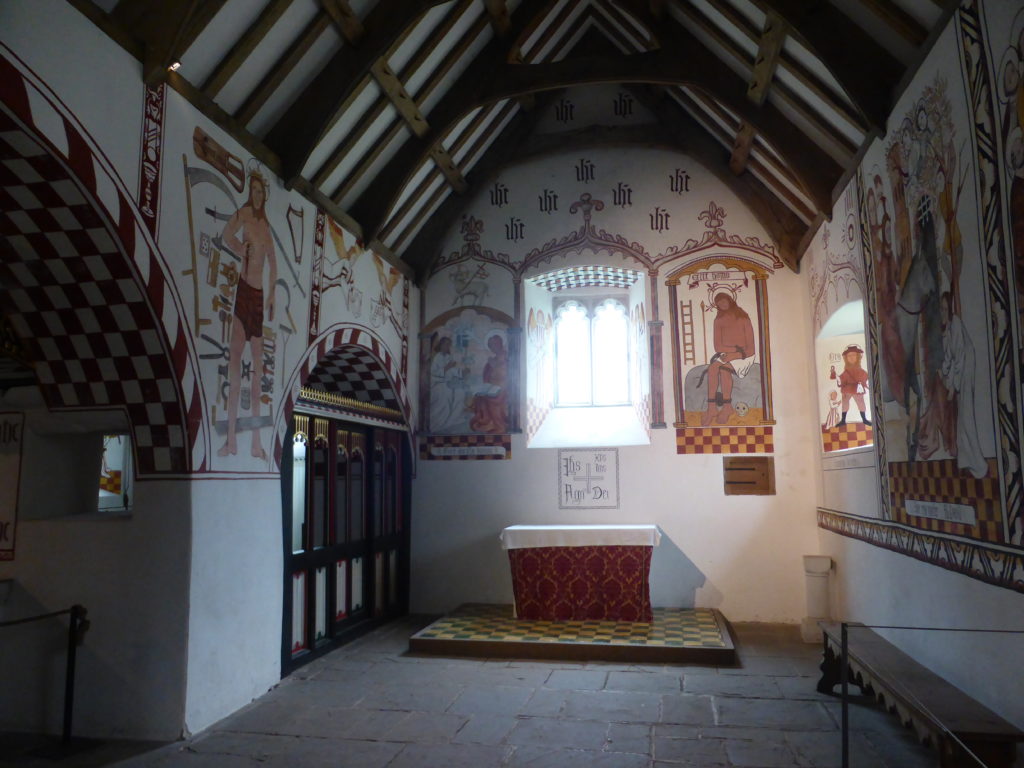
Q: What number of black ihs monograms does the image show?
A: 9